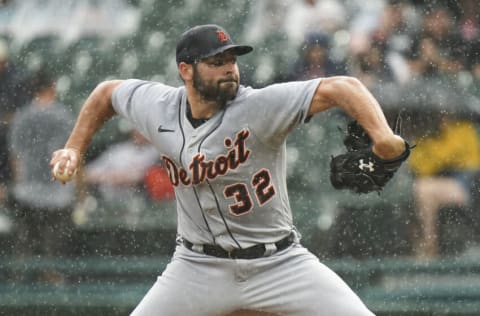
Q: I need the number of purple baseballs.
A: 0